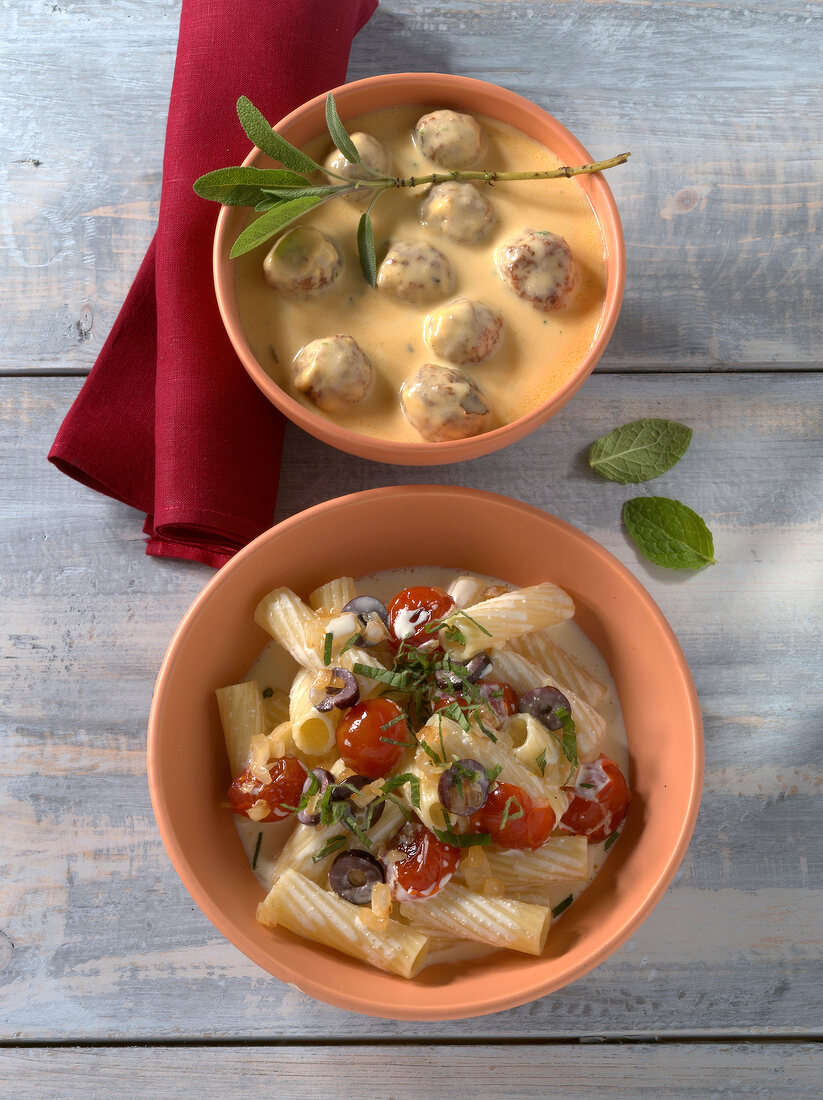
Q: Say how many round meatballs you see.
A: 9